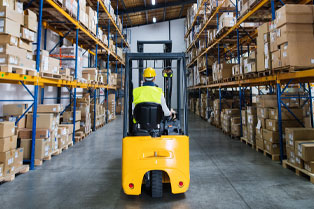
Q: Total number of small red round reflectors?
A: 2